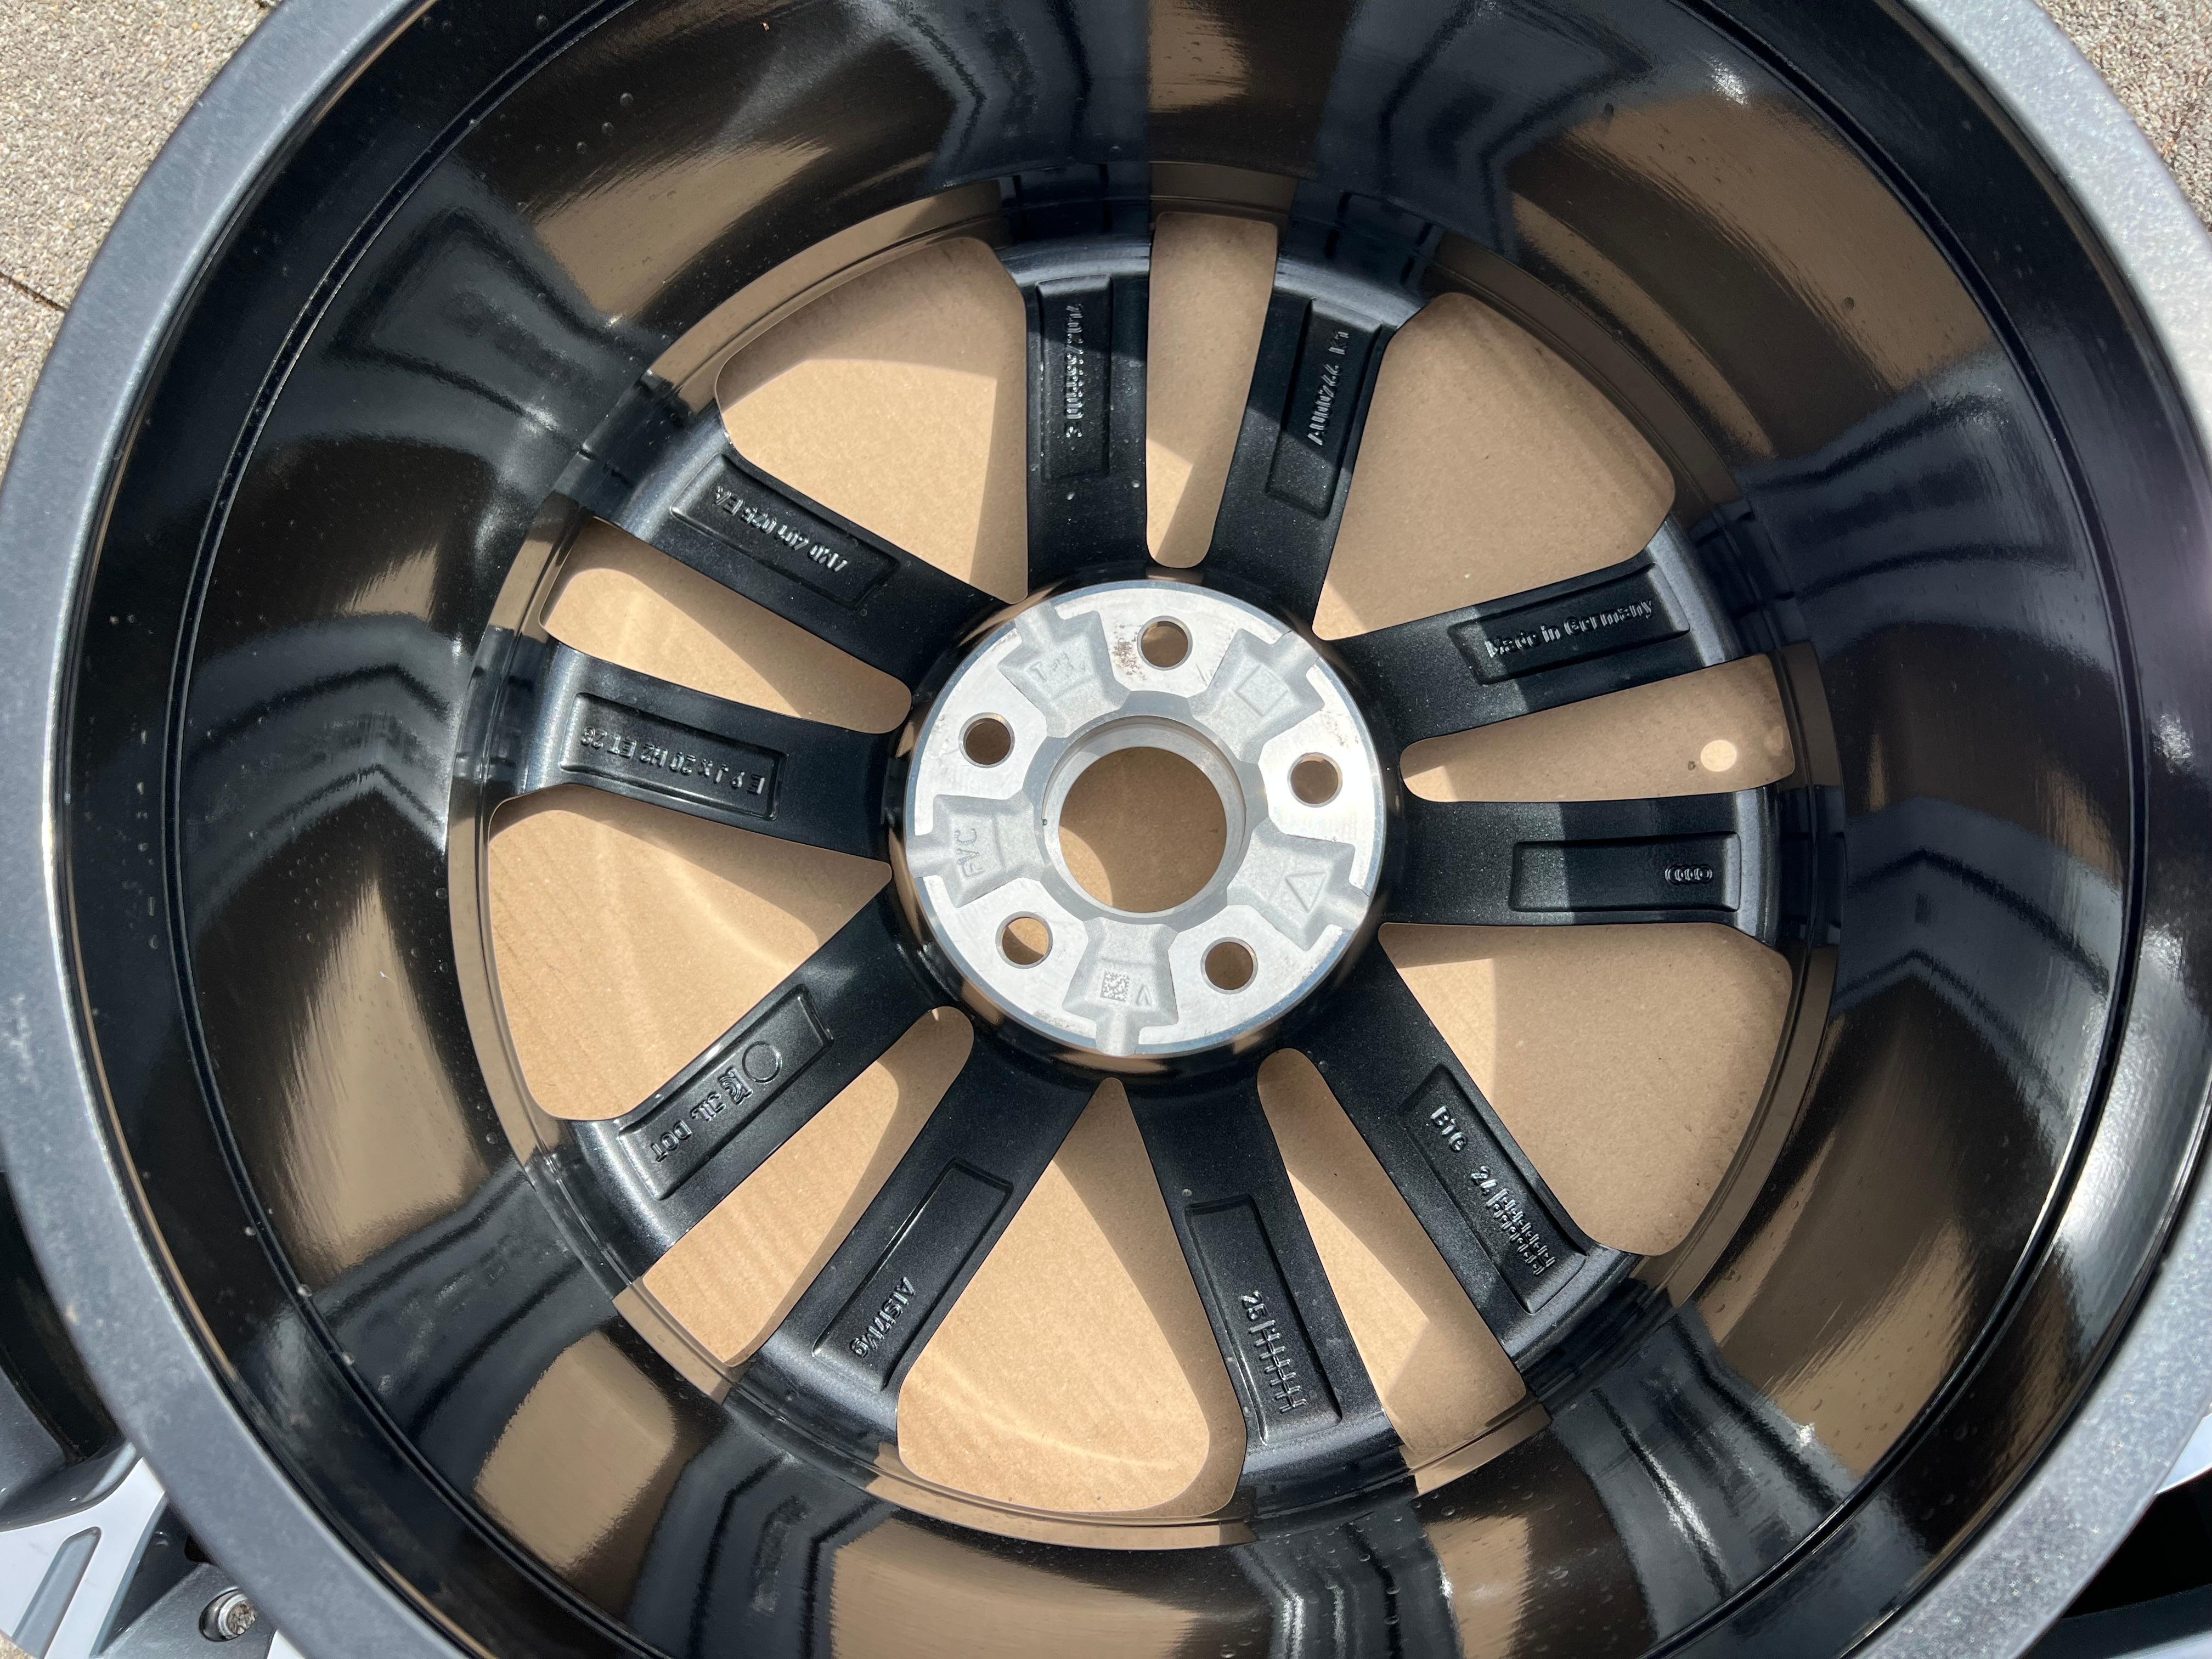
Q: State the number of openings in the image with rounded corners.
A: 10